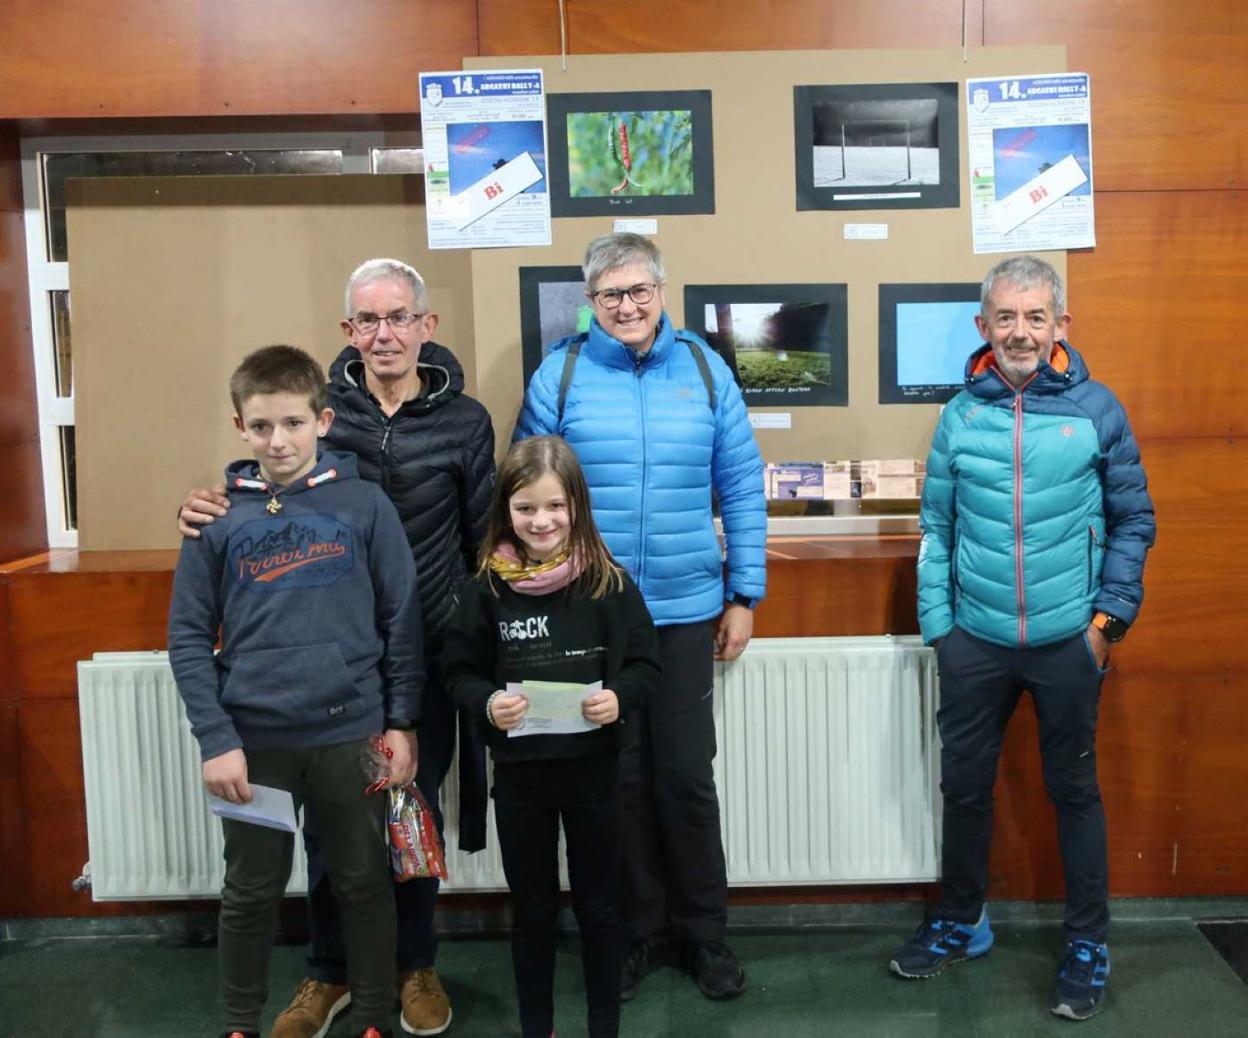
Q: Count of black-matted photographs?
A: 5